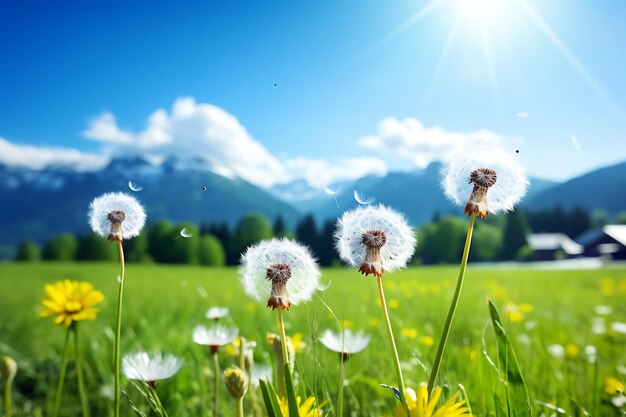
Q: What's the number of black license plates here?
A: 0